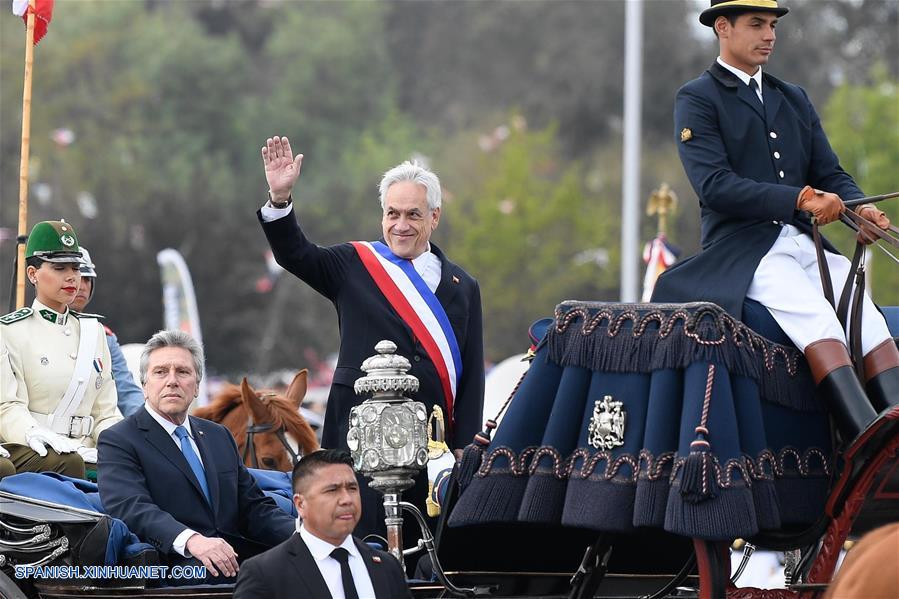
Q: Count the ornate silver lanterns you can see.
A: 1